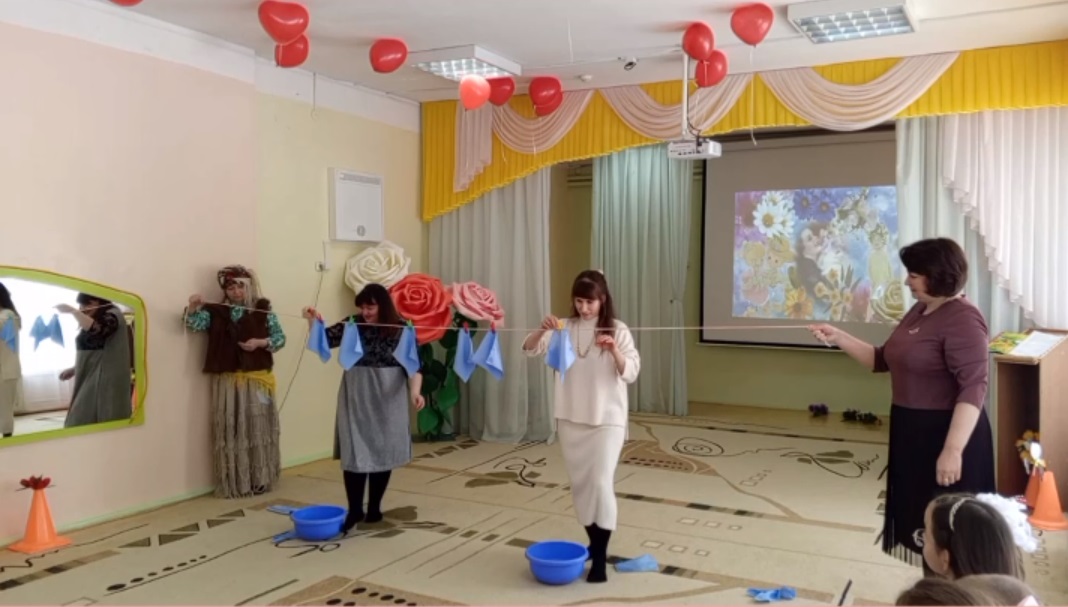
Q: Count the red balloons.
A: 11